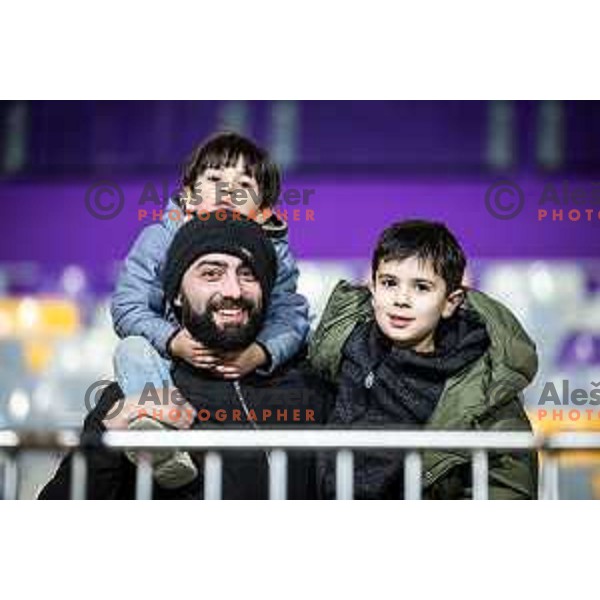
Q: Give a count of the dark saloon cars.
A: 0